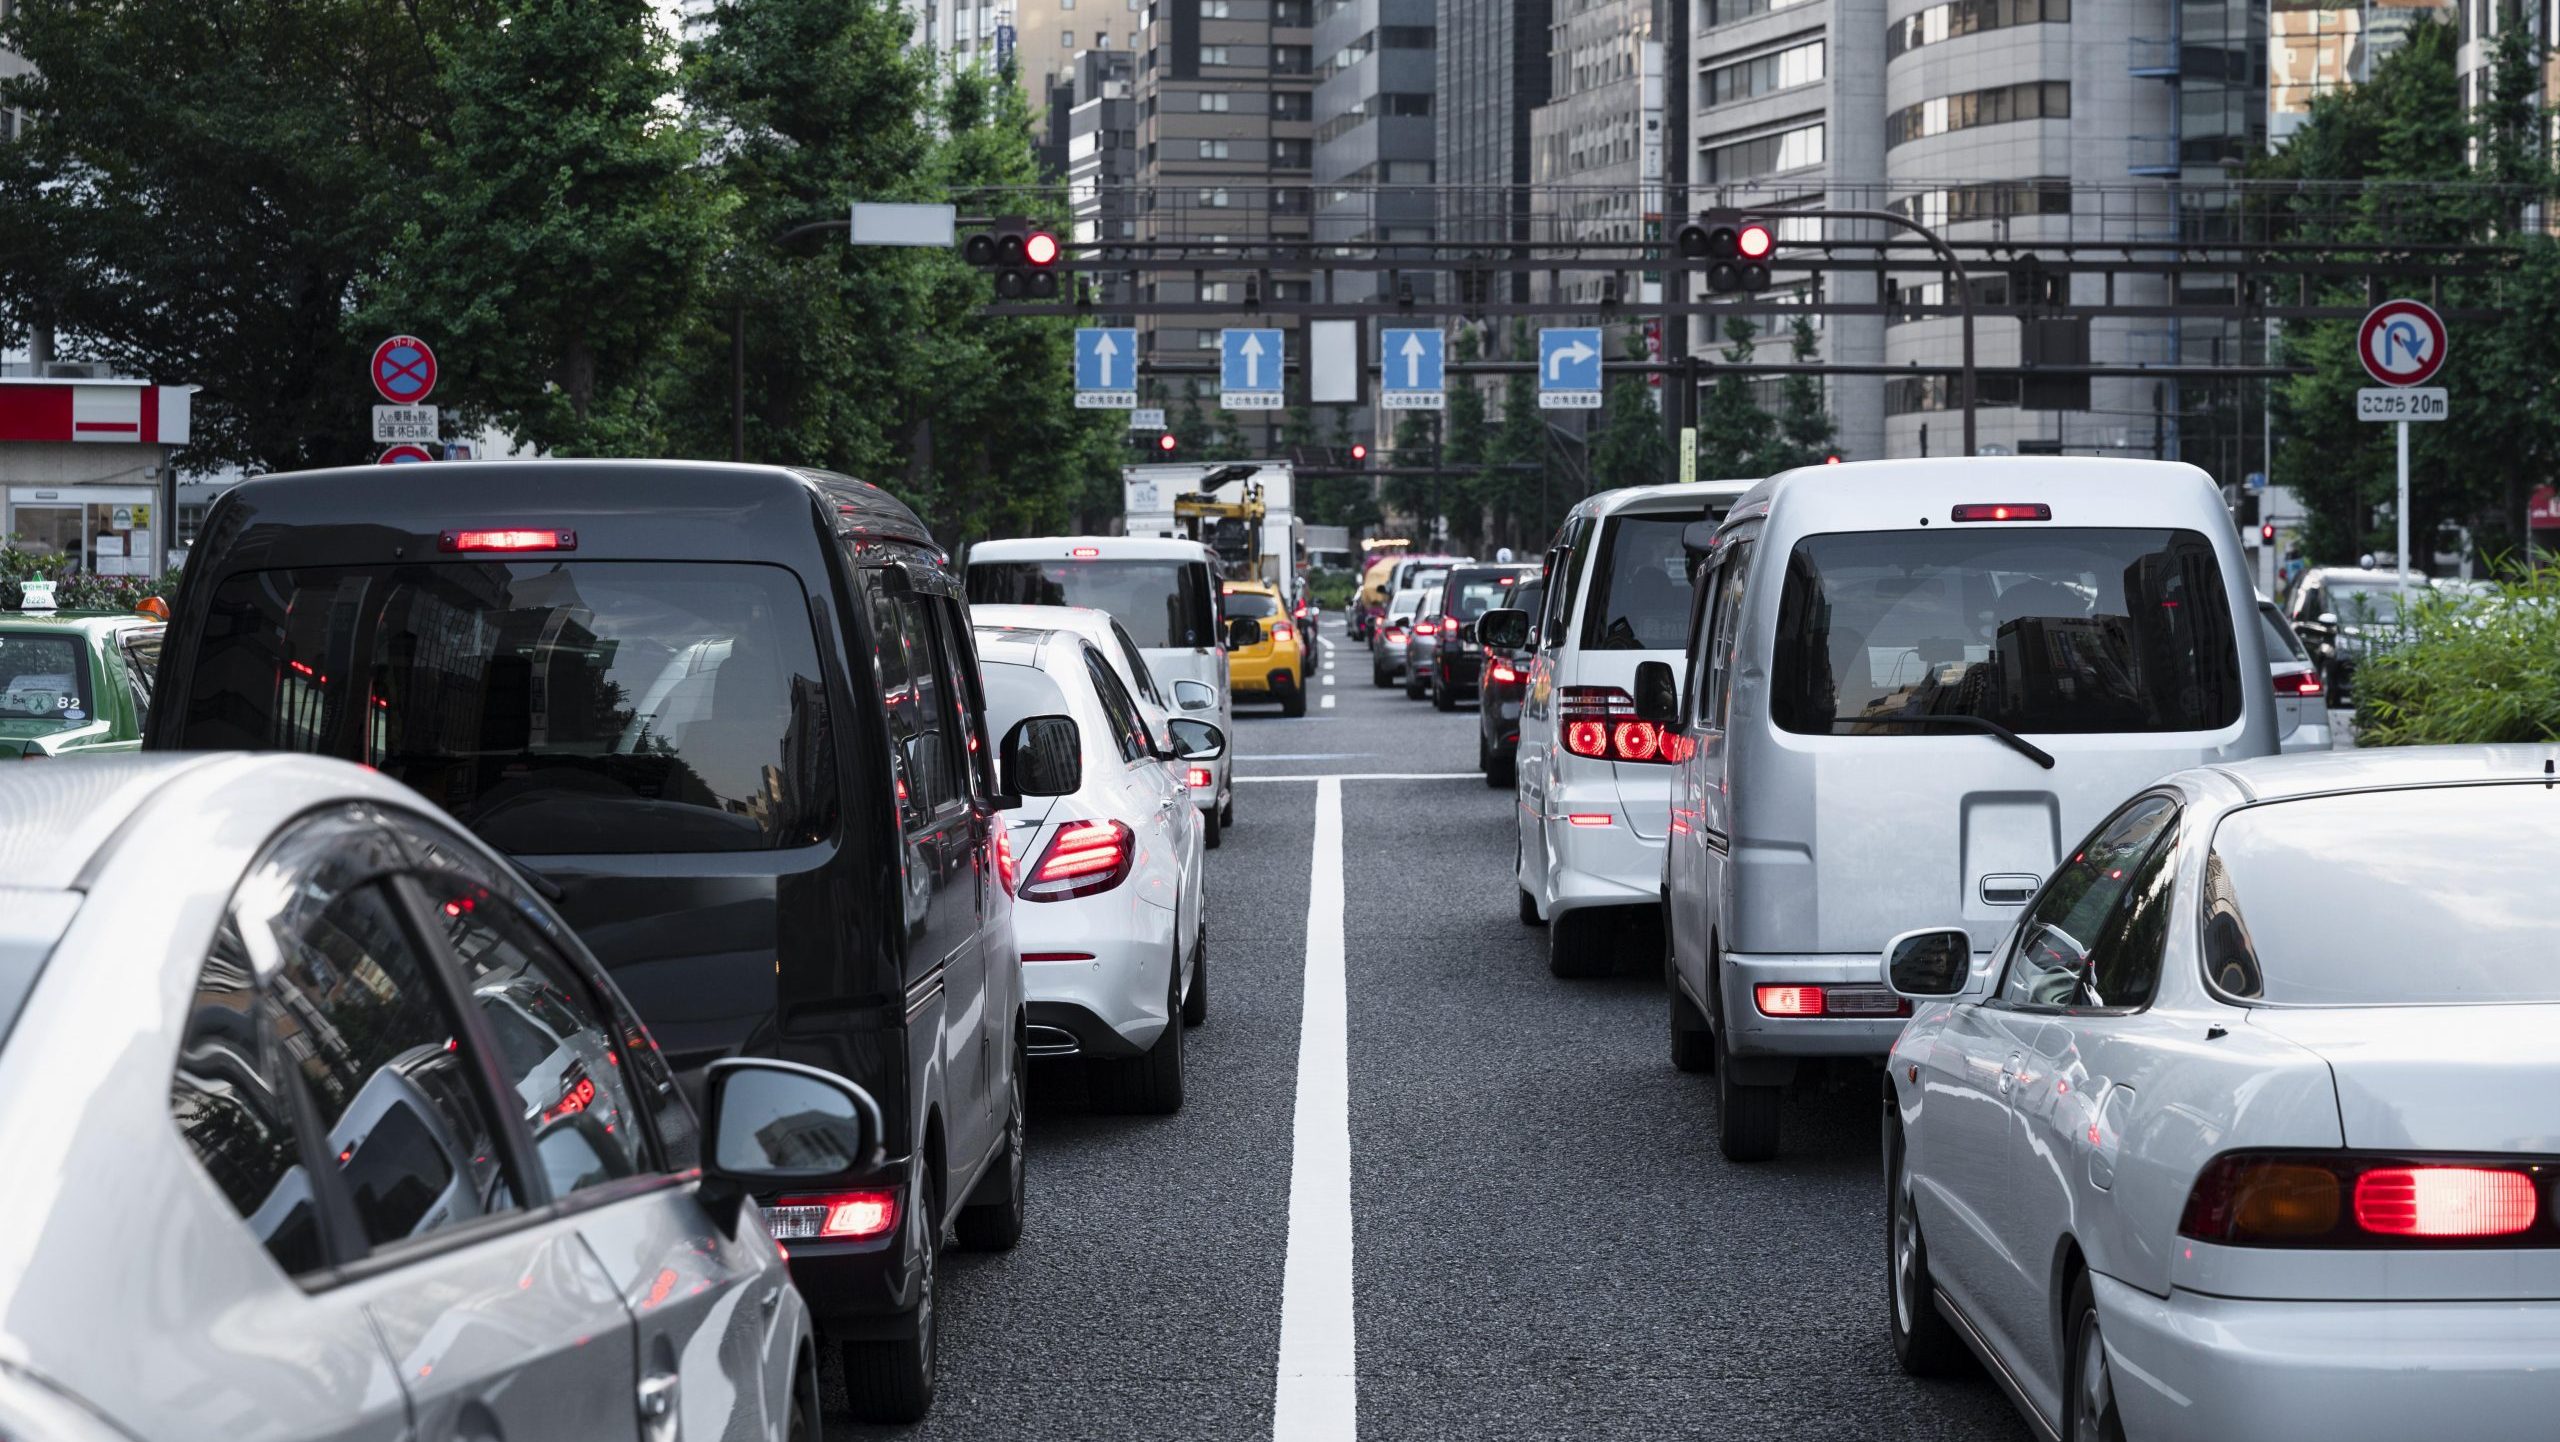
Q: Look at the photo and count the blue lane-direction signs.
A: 4